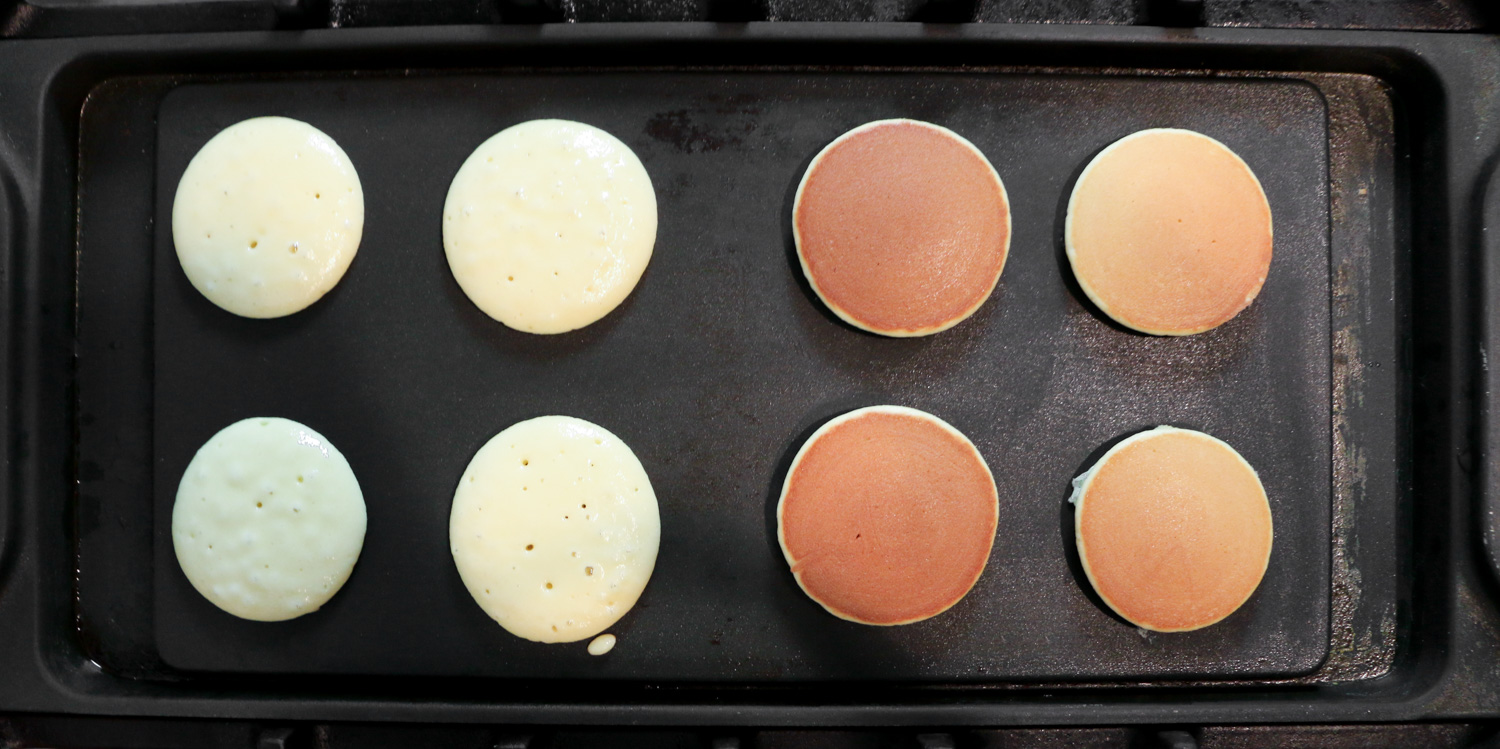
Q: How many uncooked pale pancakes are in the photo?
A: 4